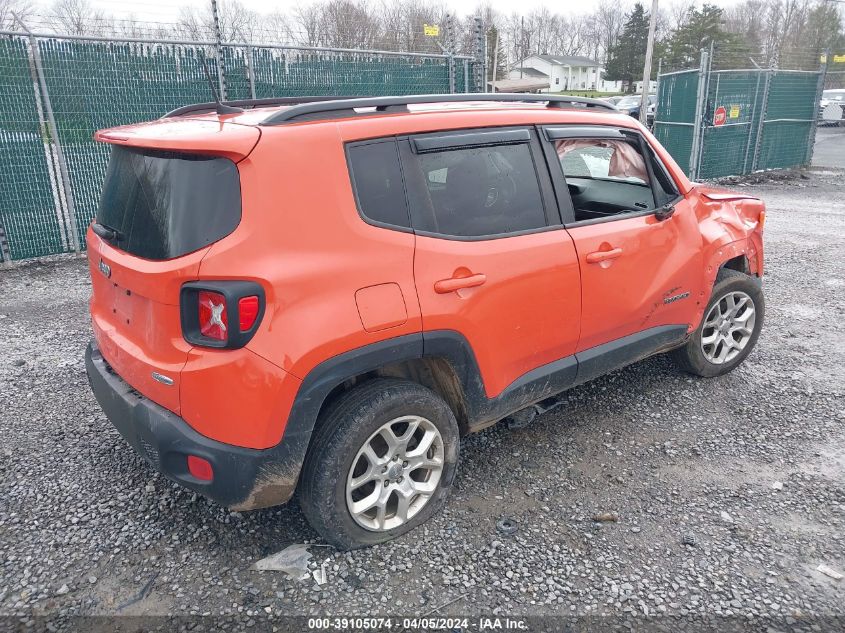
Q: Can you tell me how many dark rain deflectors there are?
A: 2